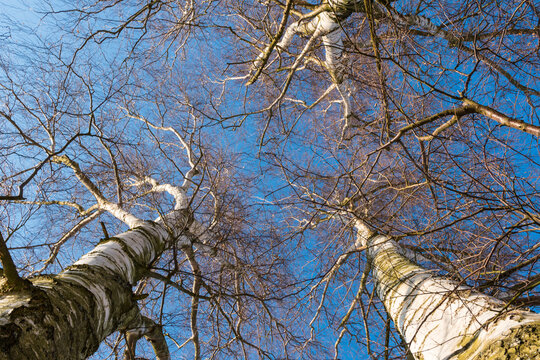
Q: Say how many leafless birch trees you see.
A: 3